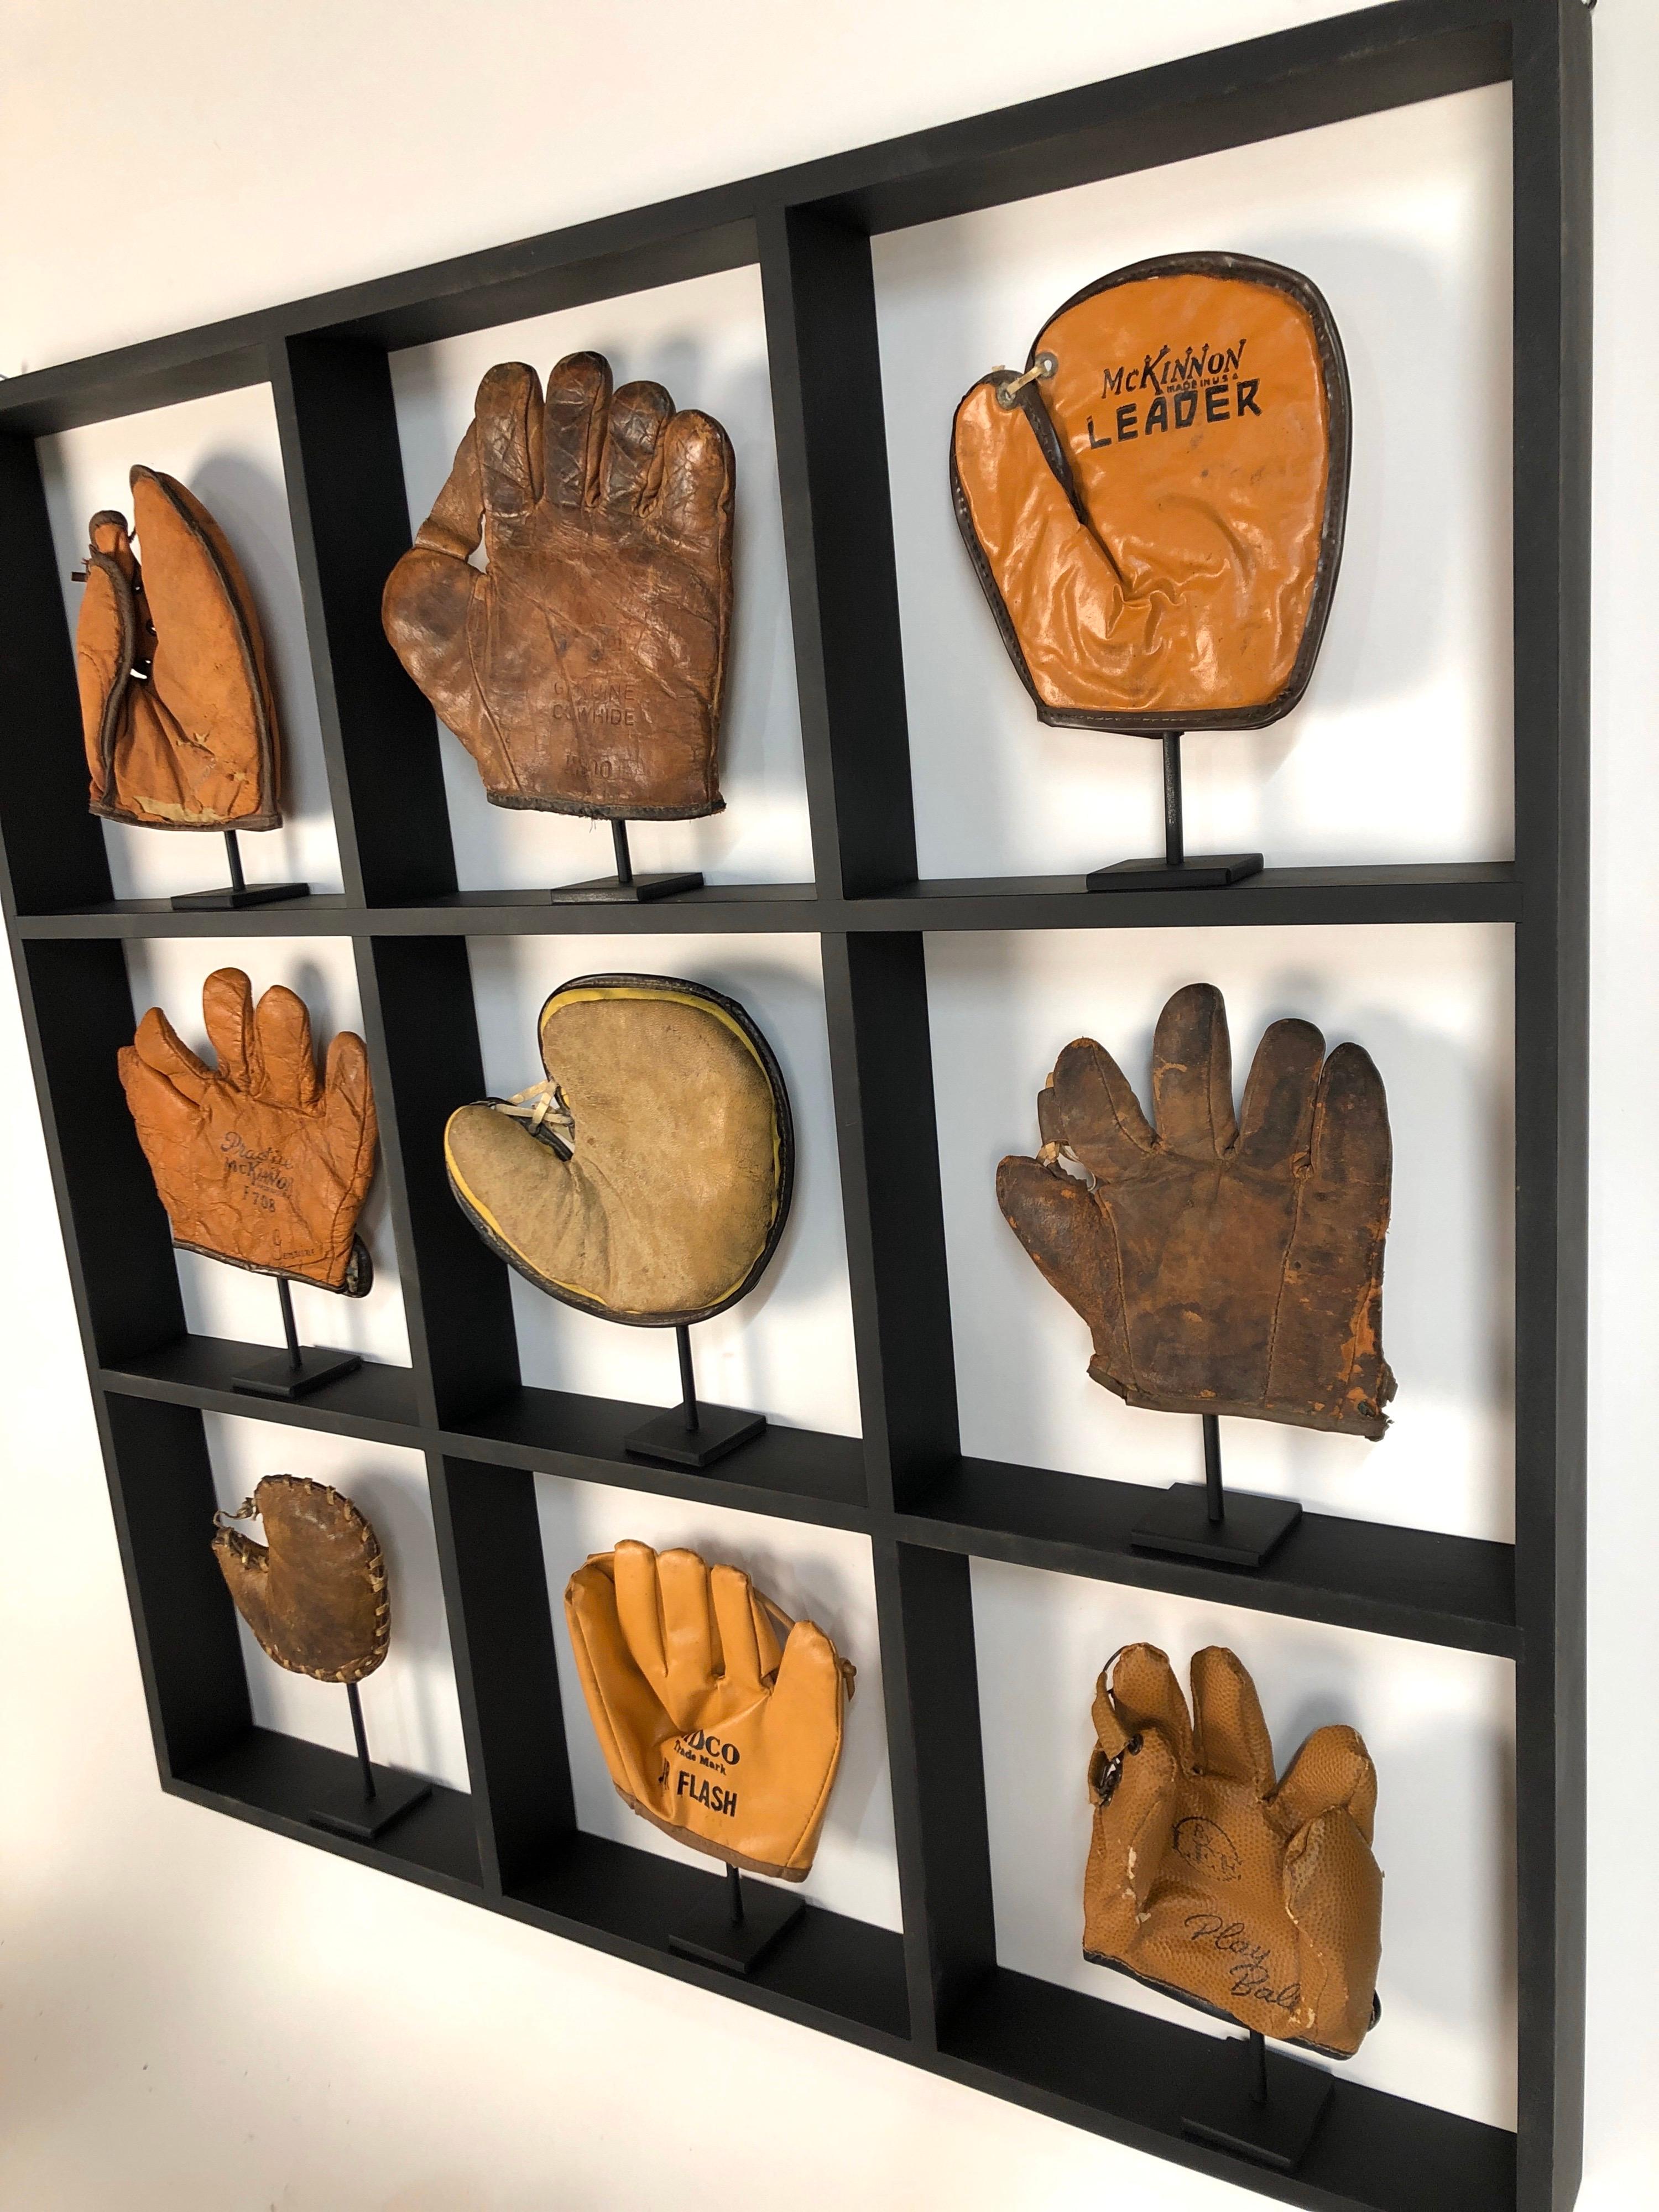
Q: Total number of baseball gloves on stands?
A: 9